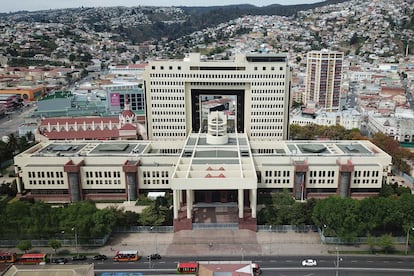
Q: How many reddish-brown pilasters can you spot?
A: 4